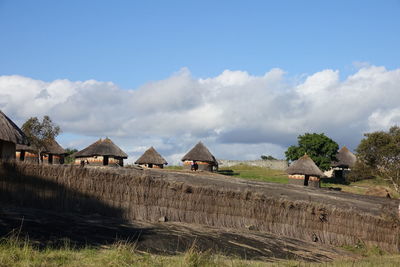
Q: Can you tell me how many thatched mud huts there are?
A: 8